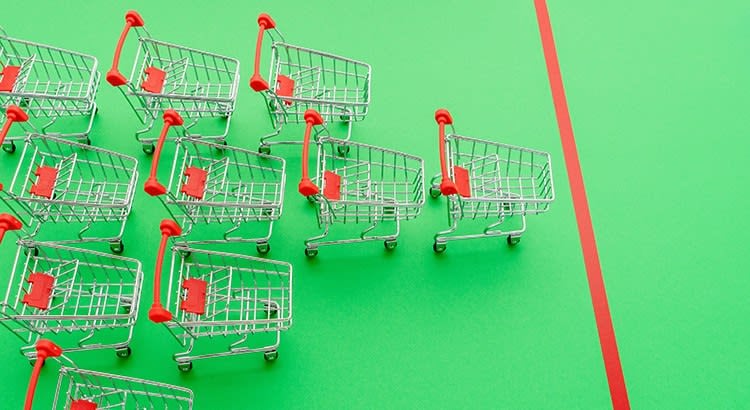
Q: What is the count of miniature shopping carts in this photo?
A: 10